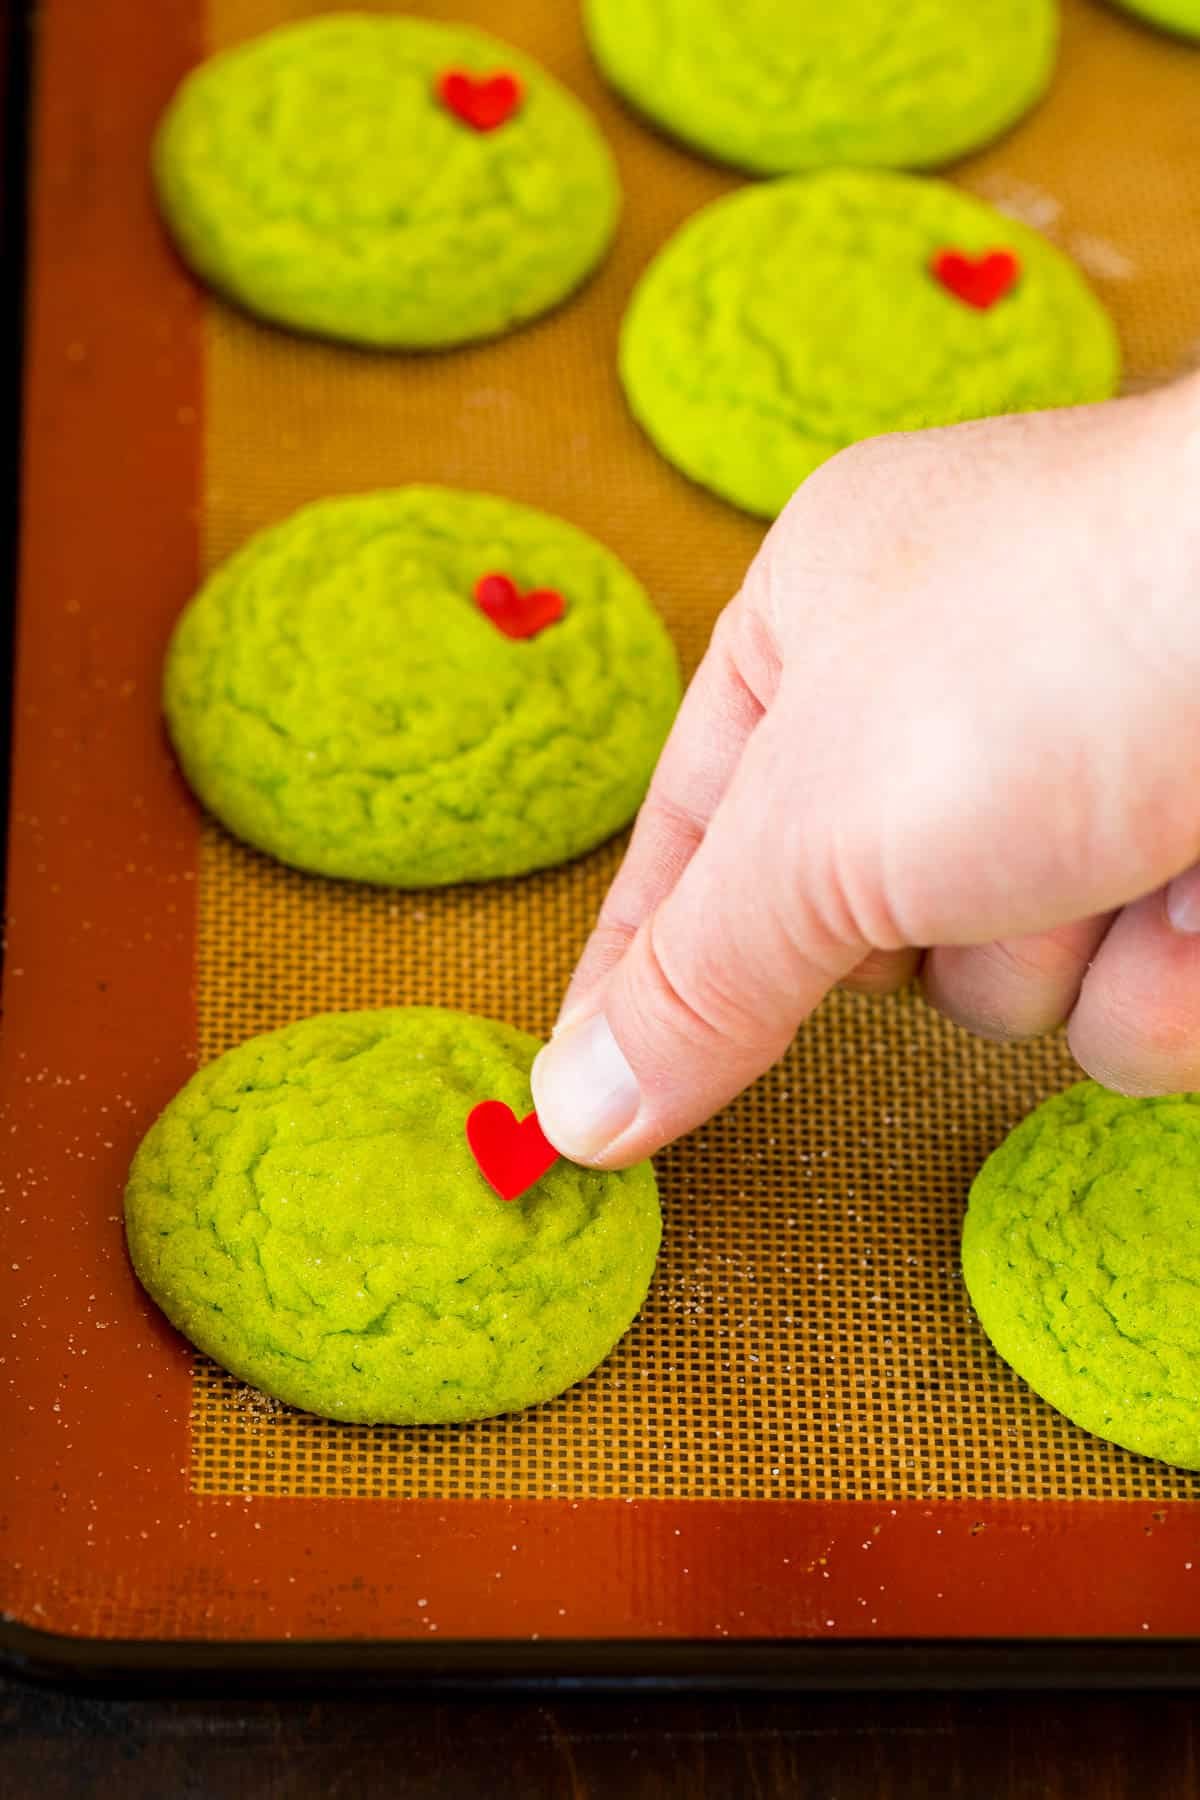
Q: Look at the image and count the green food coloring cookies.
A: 7